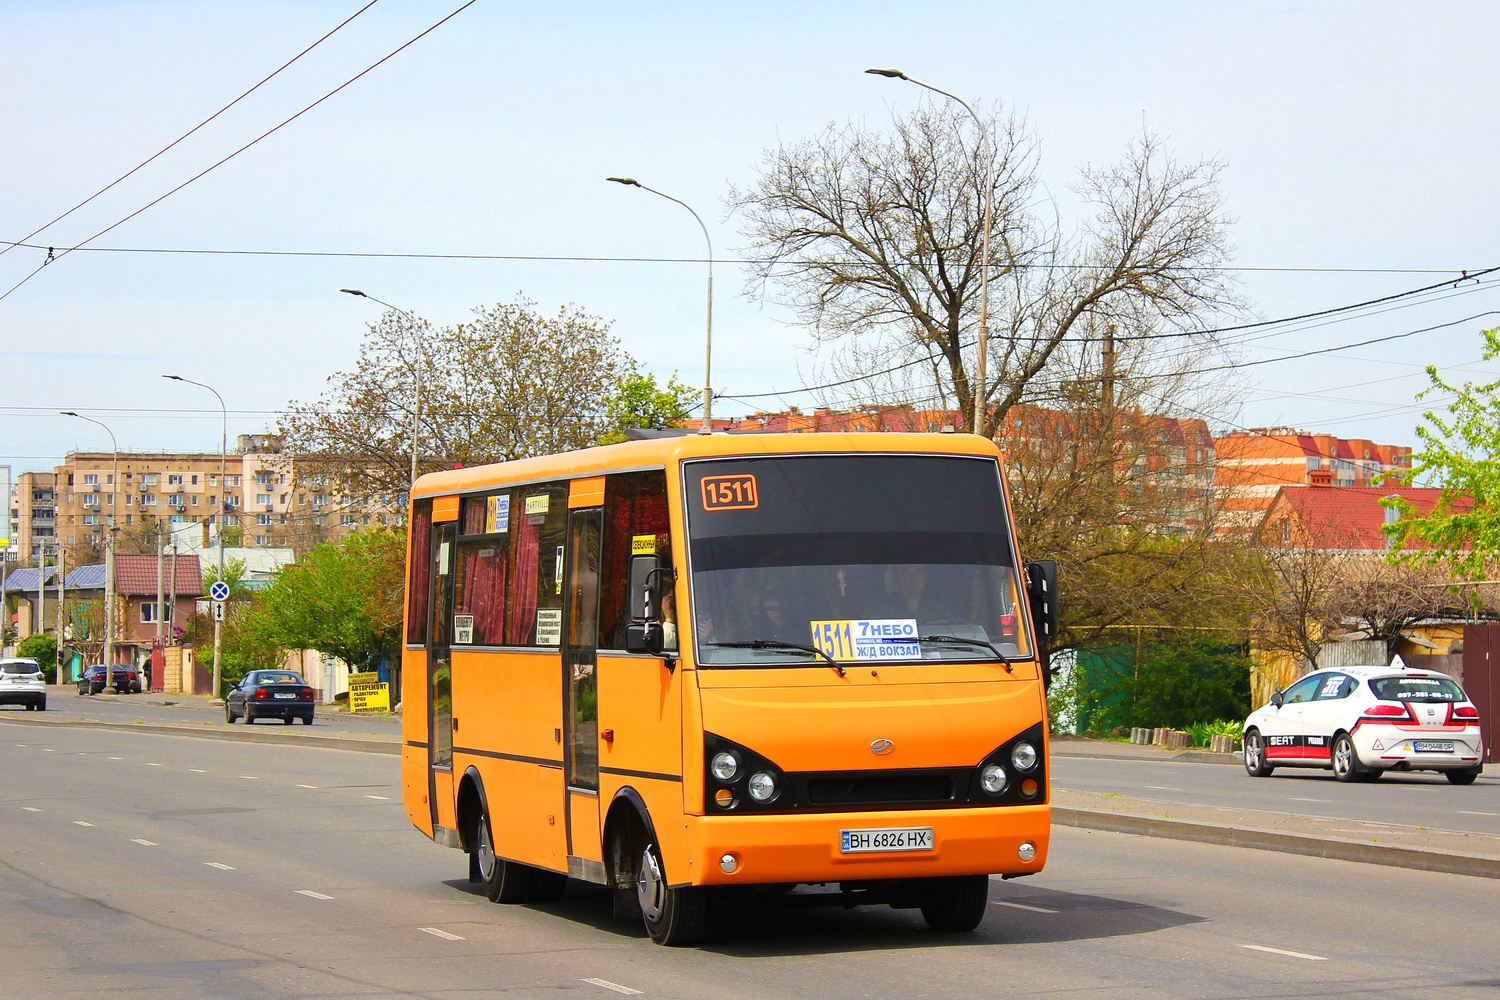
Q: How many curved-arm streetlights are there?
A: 5